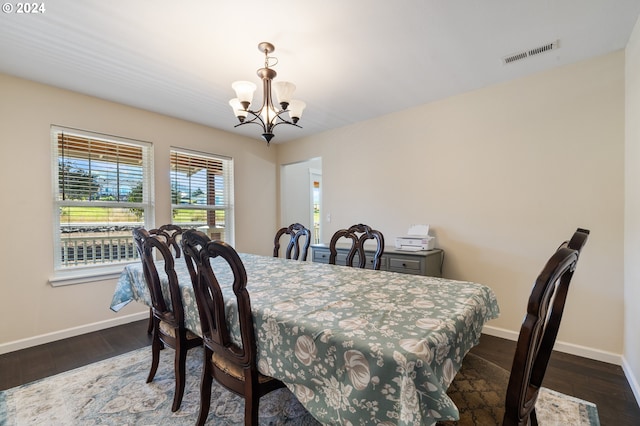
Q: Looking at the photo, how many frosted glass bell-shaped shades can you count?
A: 5